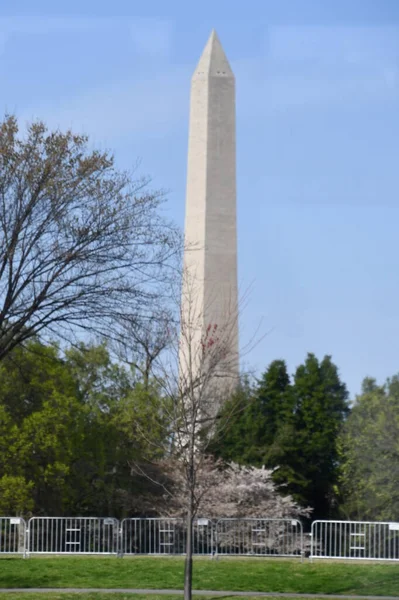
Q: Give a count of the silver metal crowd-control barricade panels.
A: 5